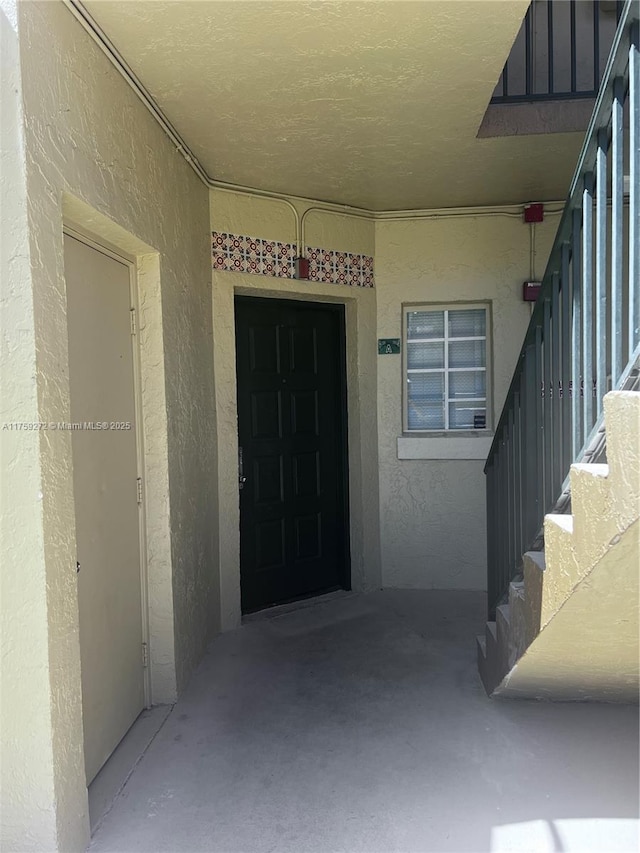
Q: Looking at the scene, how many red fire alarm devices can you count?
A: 3